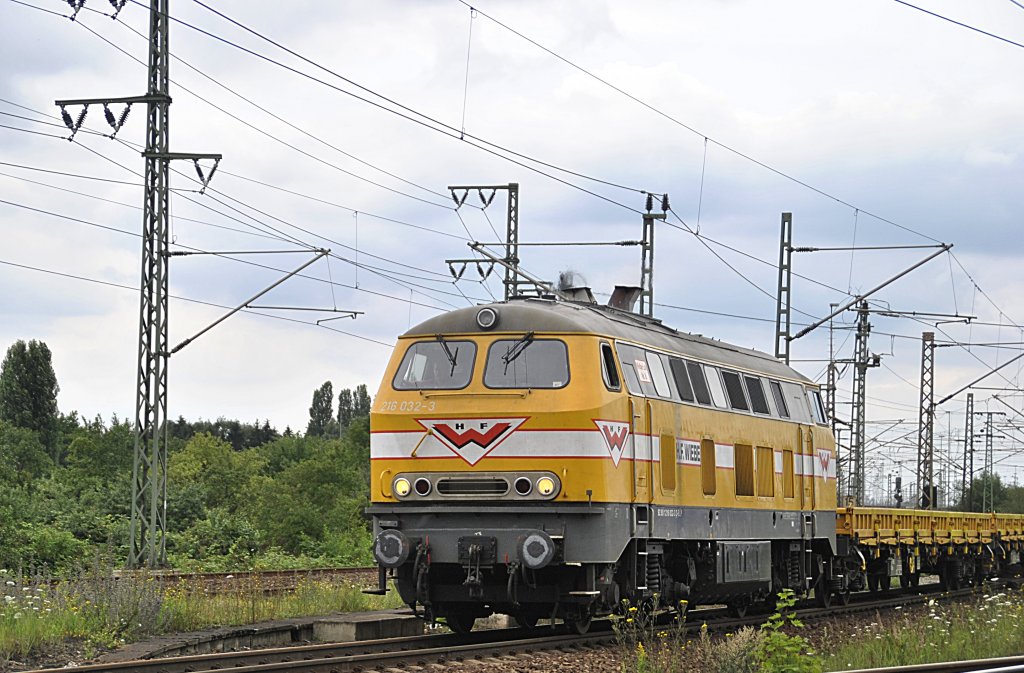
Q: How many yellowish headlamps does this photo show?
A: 2